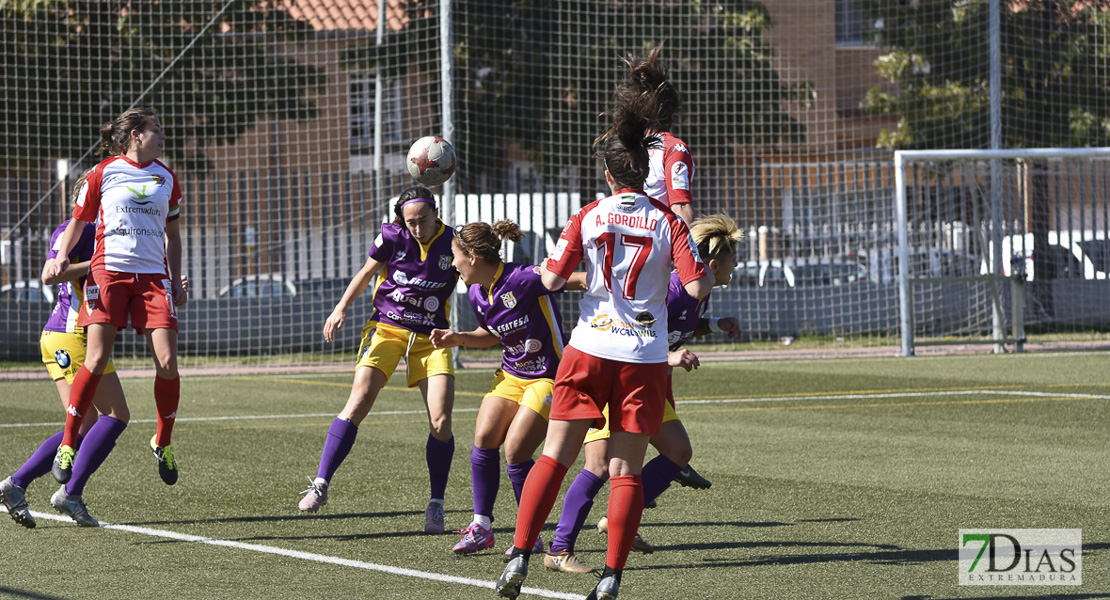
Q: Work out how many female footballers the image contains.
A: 7